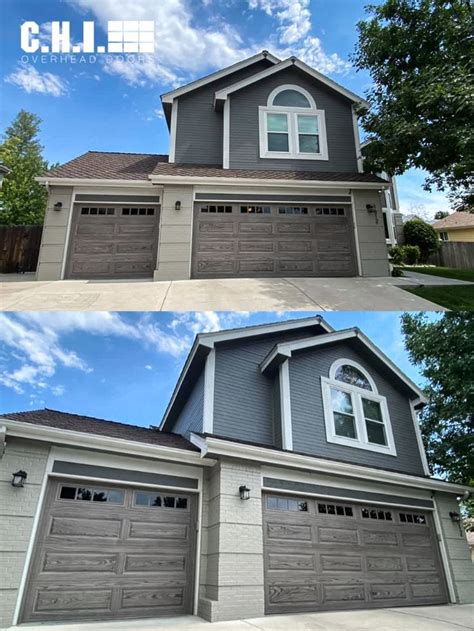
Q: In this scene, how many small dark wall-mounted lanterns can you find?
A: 6